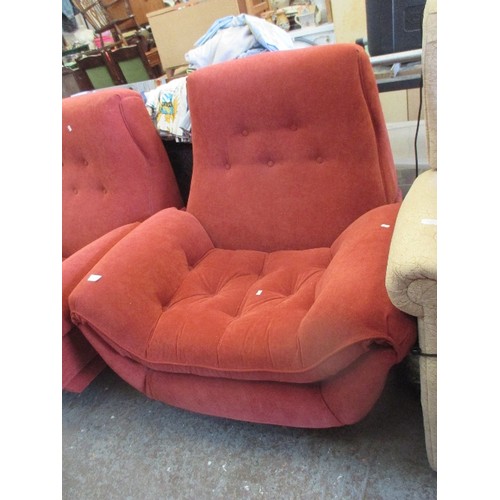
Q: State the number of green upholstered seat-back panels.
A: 2